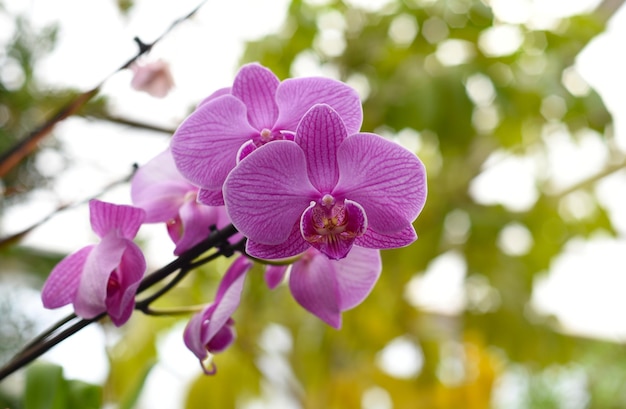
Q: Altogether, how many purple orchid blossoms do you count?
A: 6